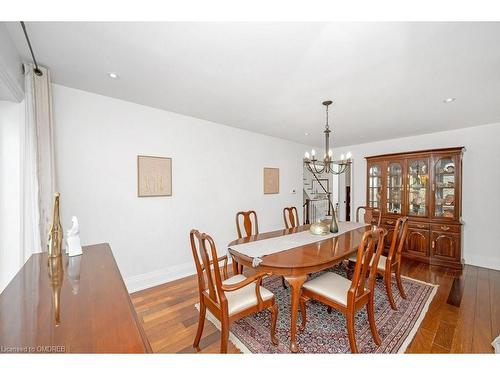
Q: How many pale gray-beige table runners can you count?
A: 1